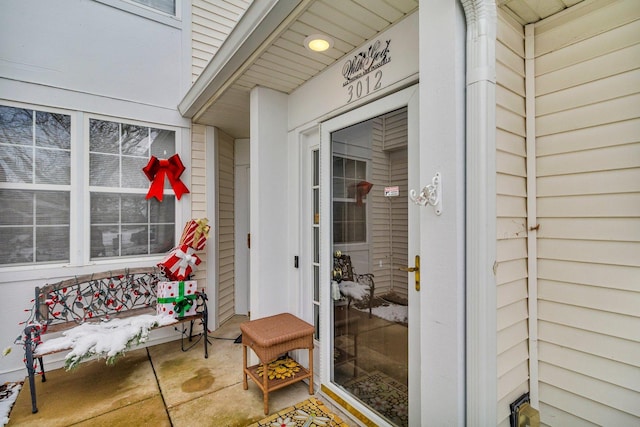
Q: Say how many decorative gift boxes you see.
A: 3